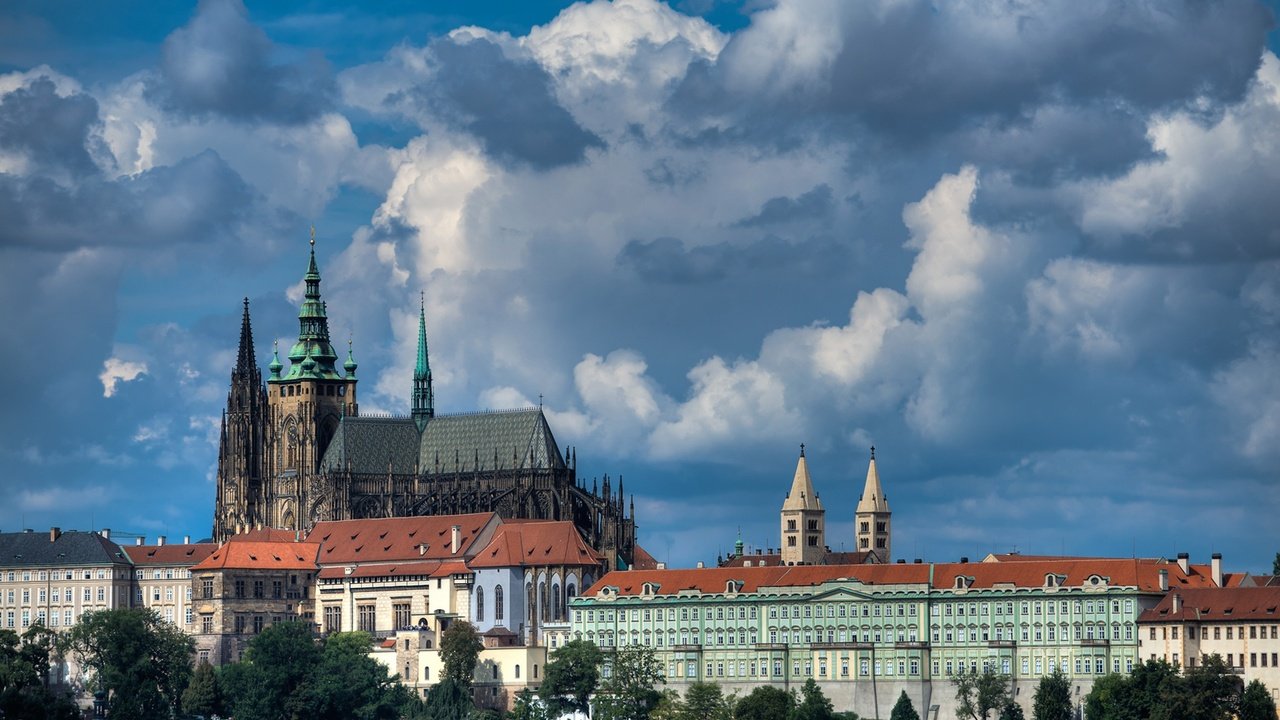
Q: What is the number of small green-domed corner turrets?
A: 3